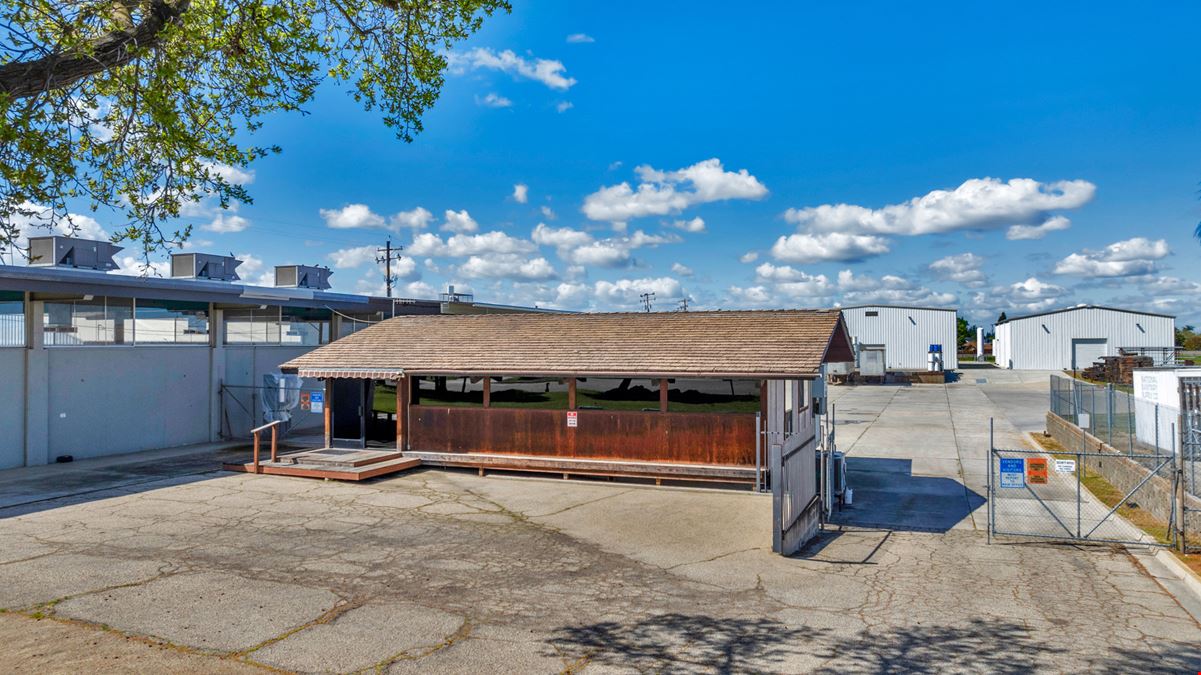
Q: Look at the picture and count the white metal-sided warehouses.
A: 2